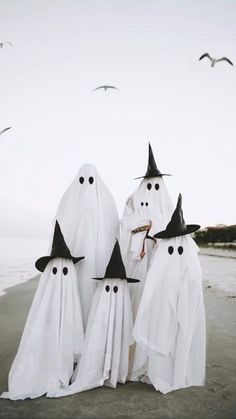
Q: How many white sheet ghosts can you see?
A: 6